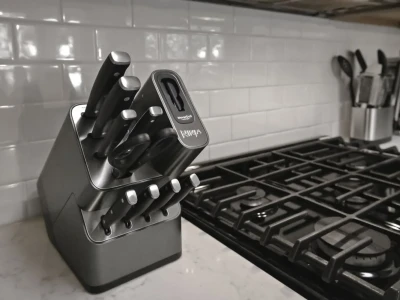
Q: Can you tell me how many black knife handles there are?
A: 8